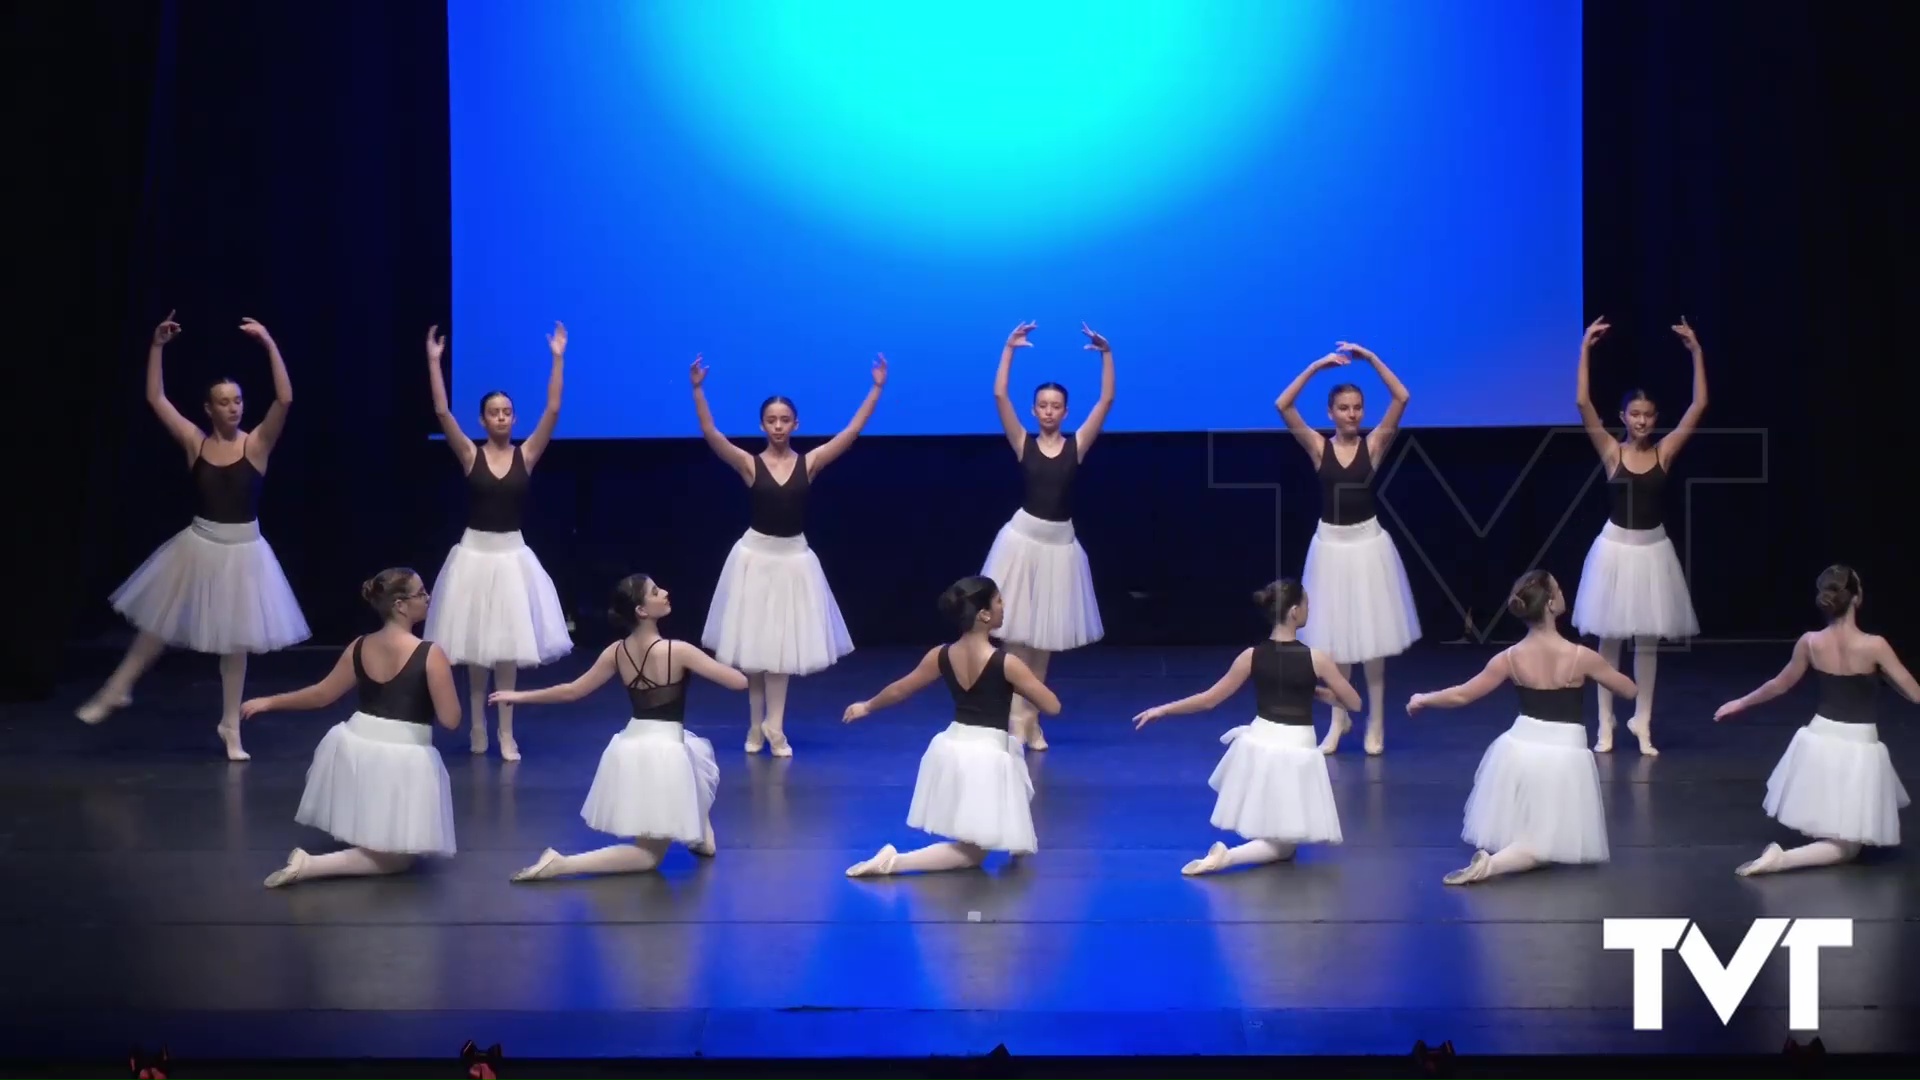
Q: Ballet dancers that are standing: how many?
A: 6